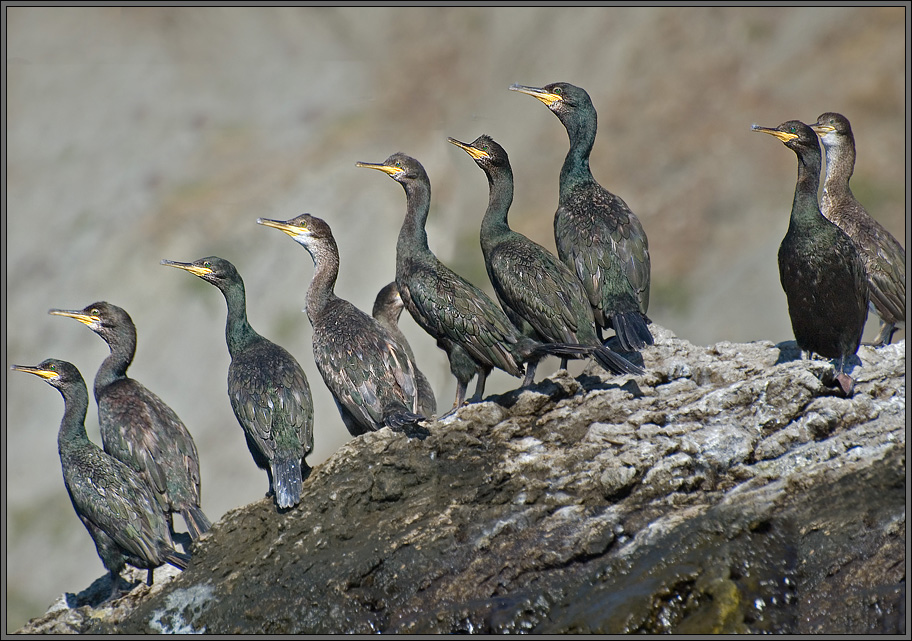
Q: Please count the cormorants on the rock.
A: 10